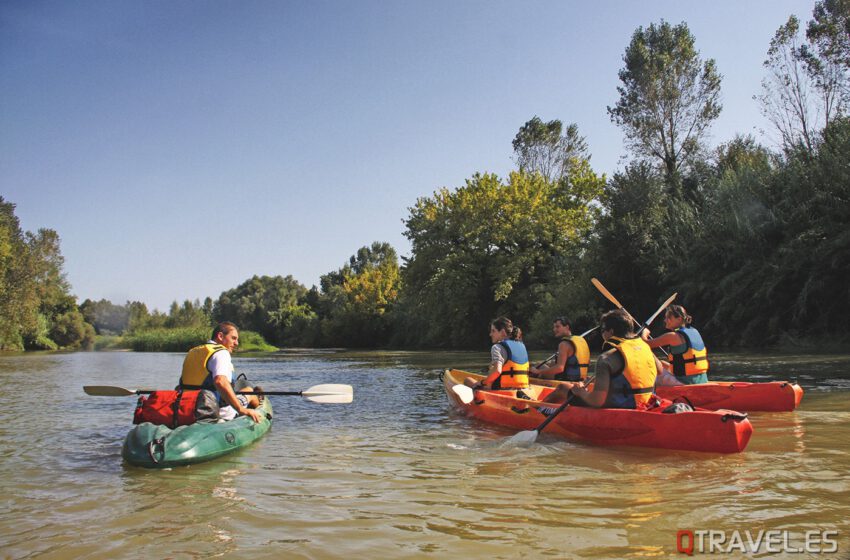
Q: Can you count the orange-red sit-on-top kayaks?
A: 2